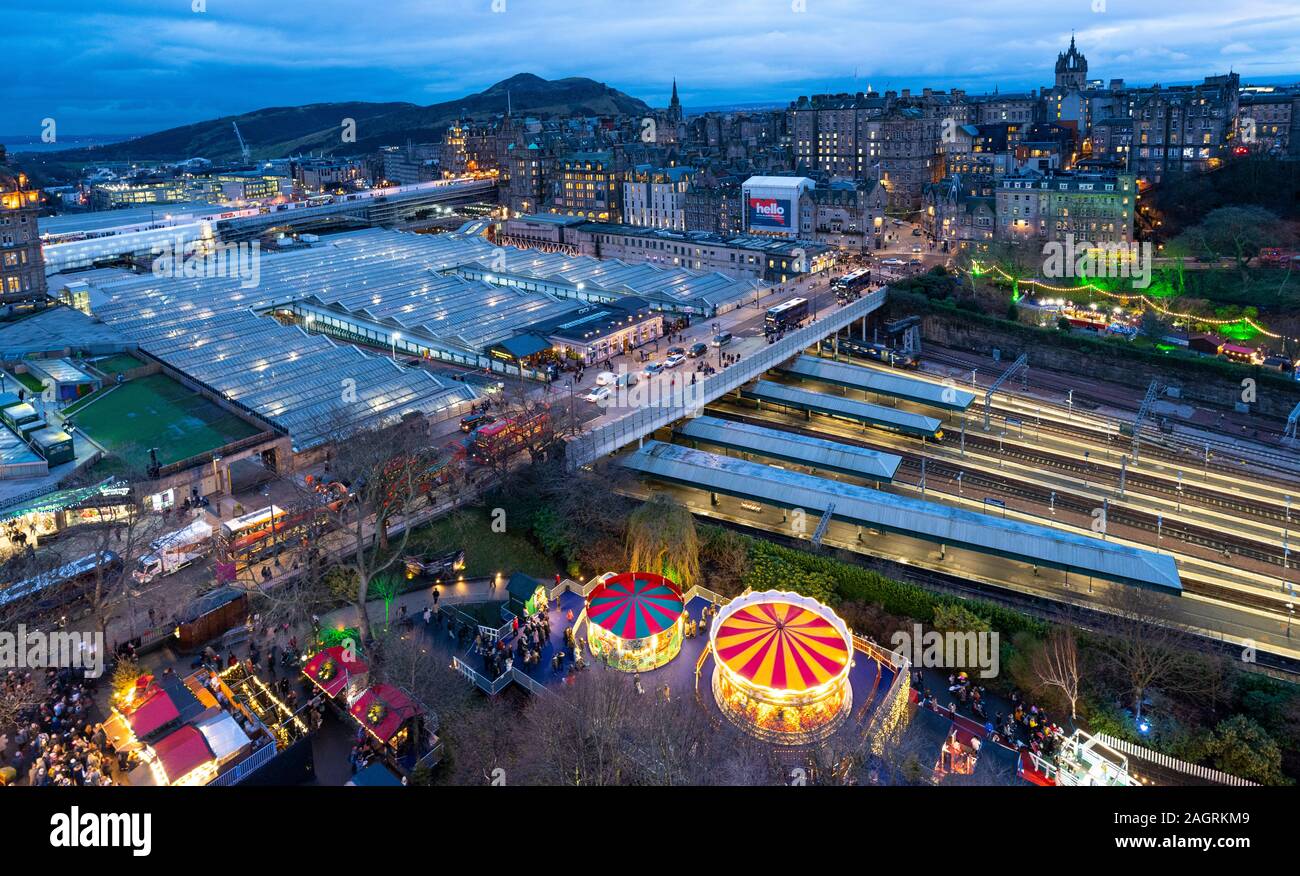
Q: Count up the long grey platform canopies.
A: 4